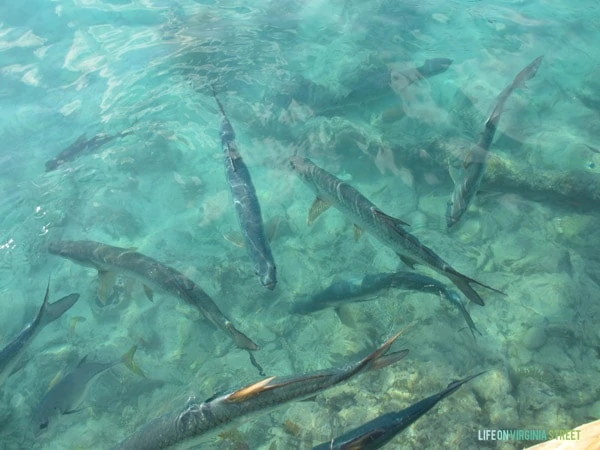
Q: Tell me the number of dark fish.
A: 11